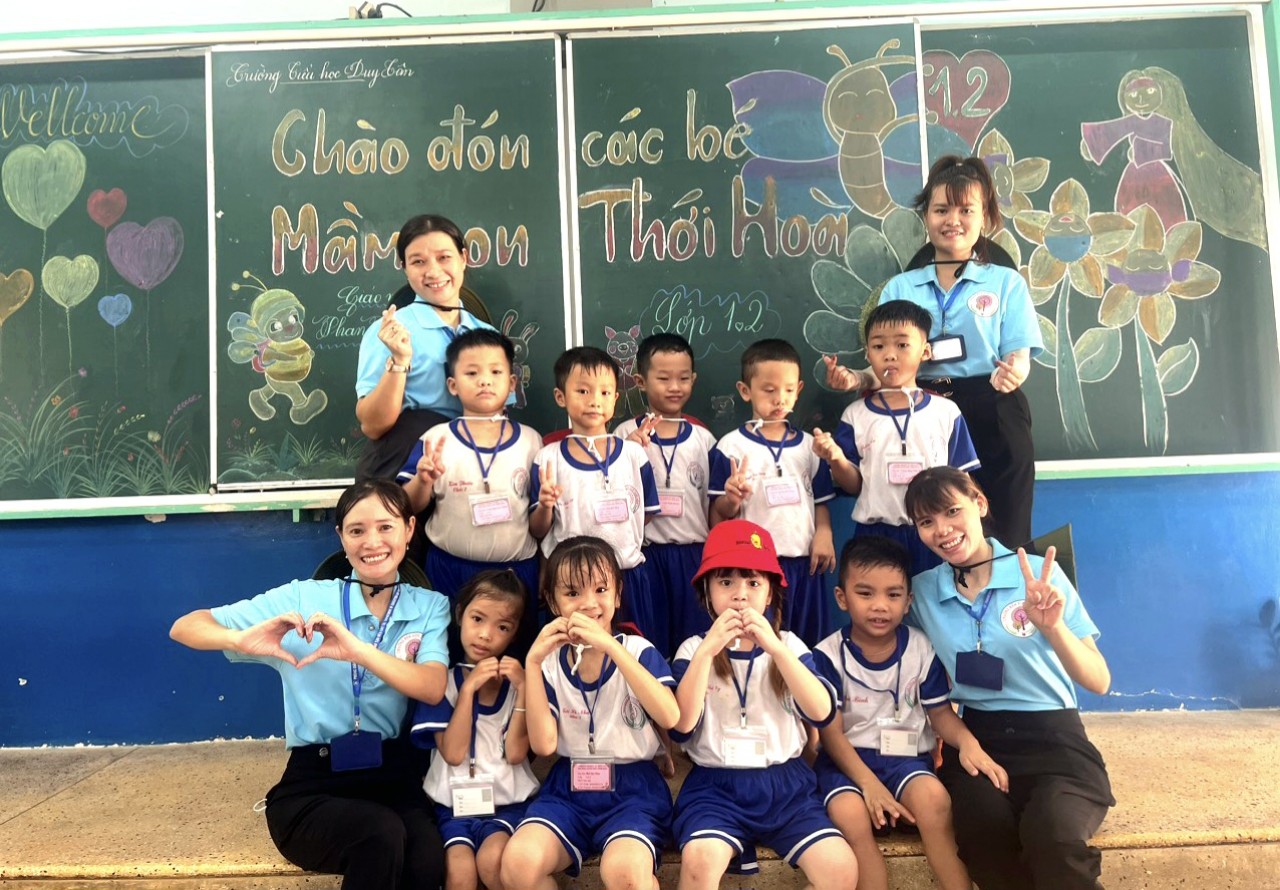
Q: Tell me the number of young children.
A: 9